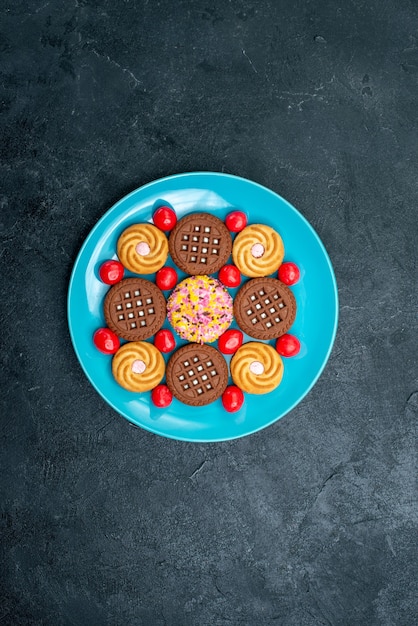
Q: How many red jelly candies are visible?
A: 12